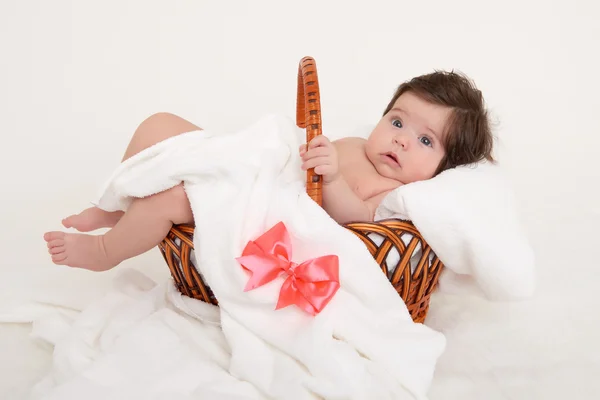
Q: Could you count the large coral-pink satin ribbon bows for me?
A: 1